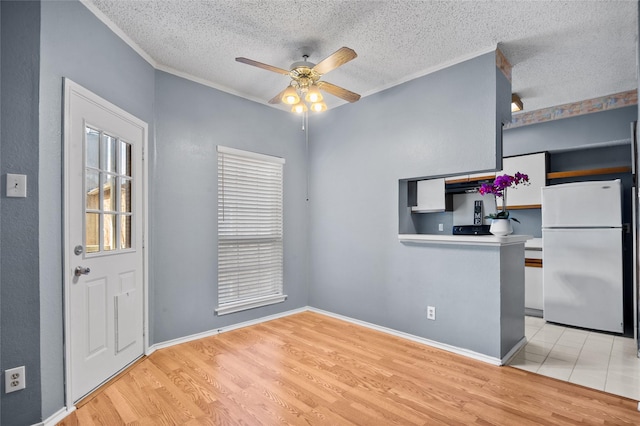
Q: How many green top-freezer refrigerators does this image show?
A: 0